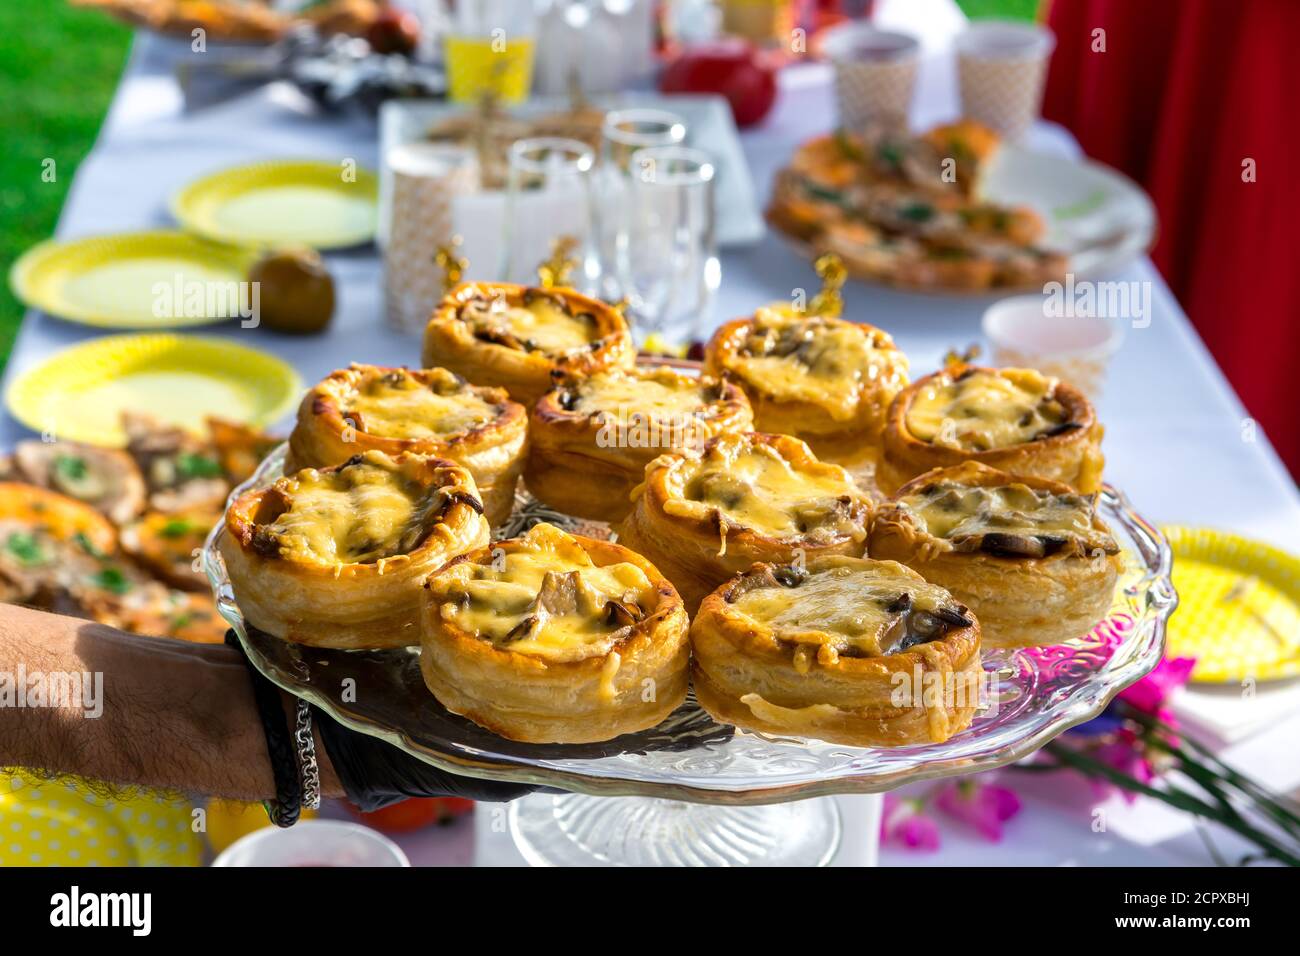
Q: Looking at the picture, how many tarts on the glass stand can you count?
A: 10